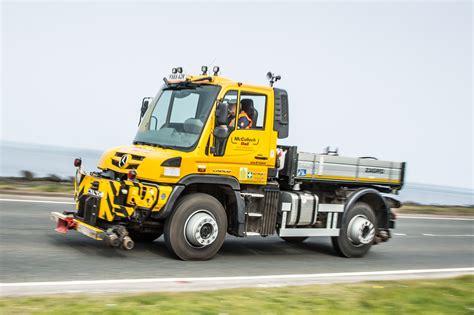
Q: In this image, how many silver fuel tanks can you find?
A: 1